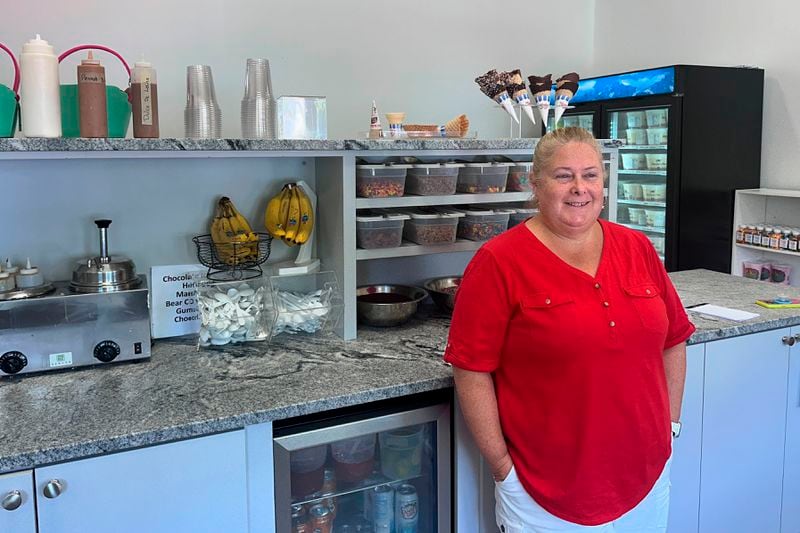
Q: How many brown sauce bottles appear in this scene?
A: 2